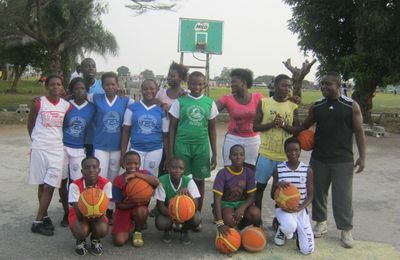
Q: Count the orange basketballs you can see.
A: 7